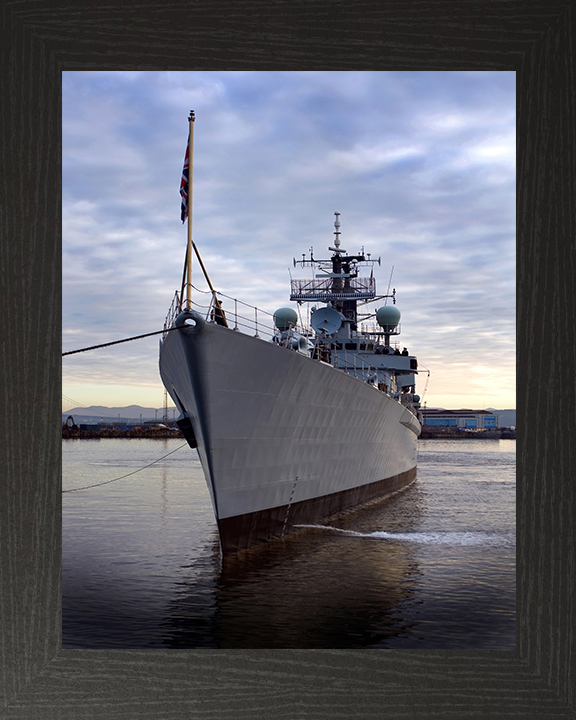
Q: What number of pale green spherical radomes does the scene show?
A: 2